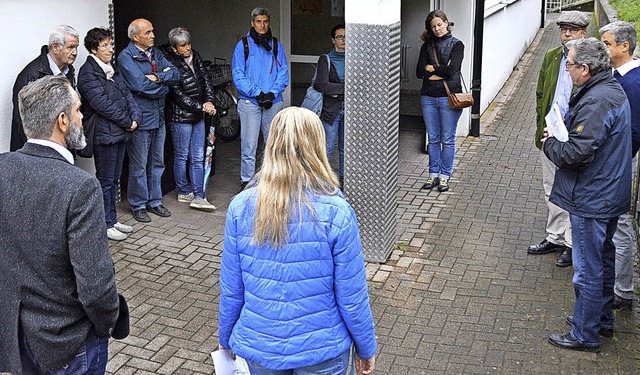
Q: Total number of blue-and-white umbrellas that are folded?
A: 1